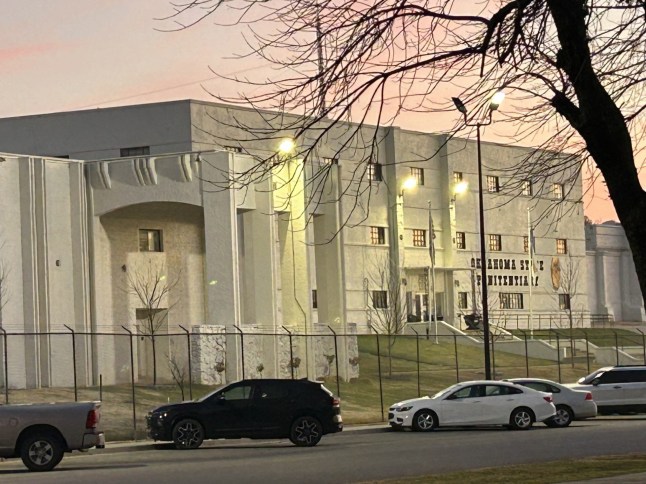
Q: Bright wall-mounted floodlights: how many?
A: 3